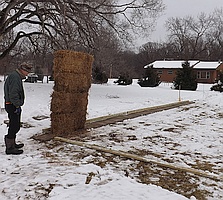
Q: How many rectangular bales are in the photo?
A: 4